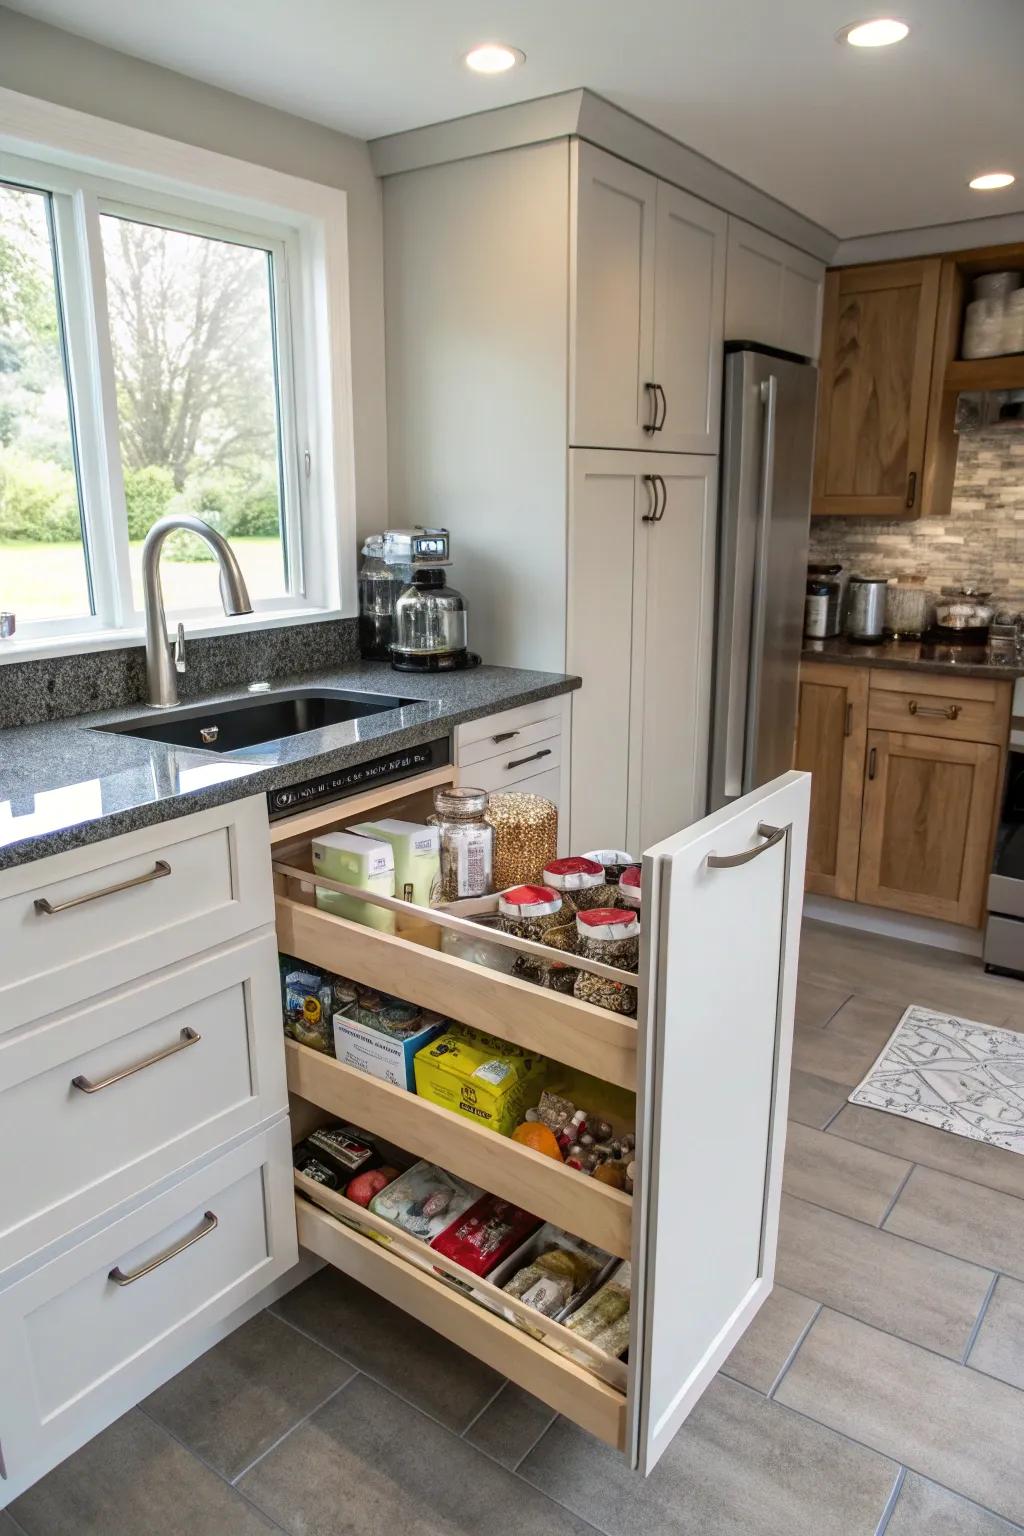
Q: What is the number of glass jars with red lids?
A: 4